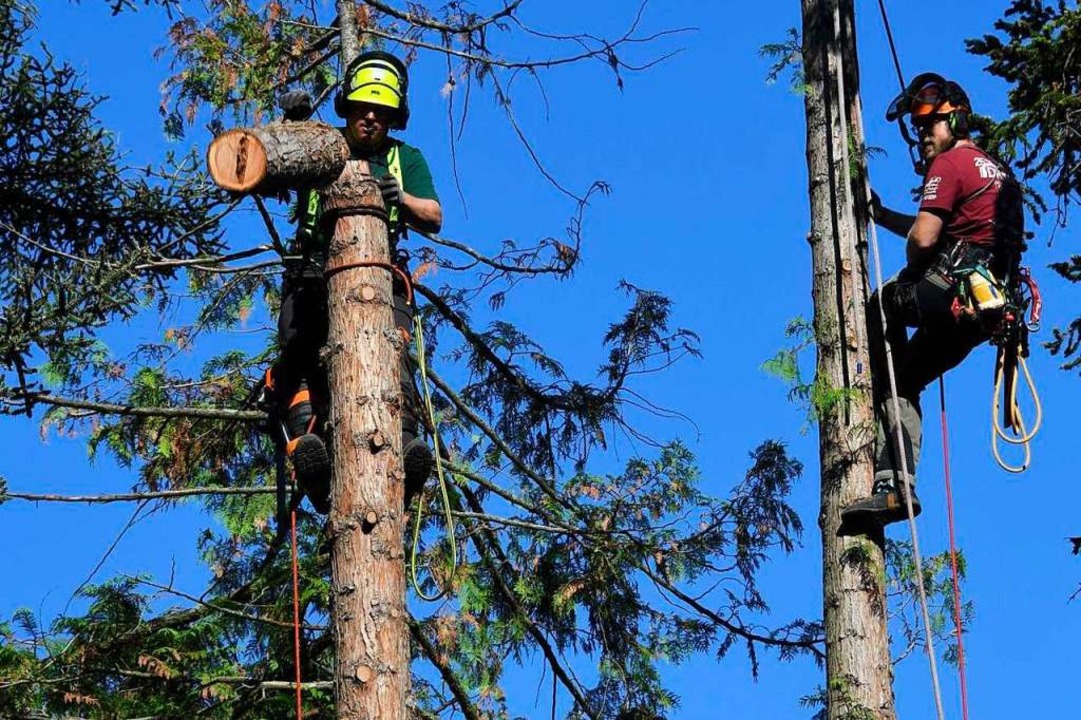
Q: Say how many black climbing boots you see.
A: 3